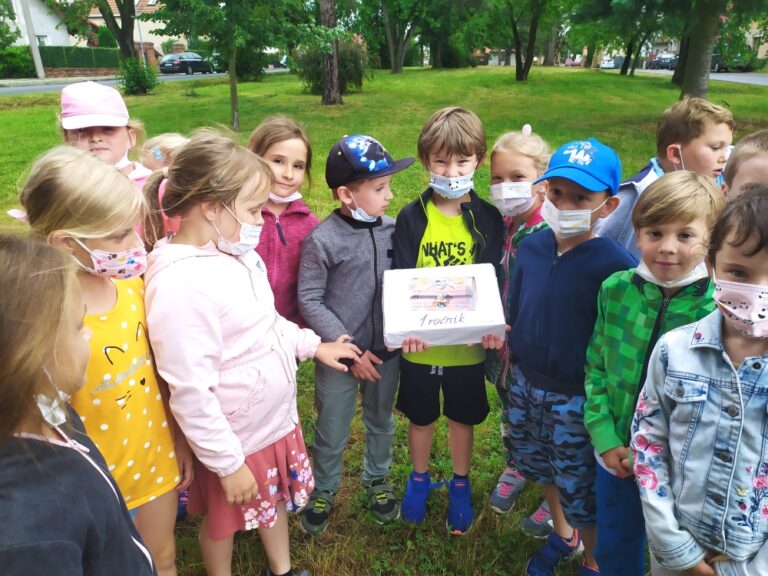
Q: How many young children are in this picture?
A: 14